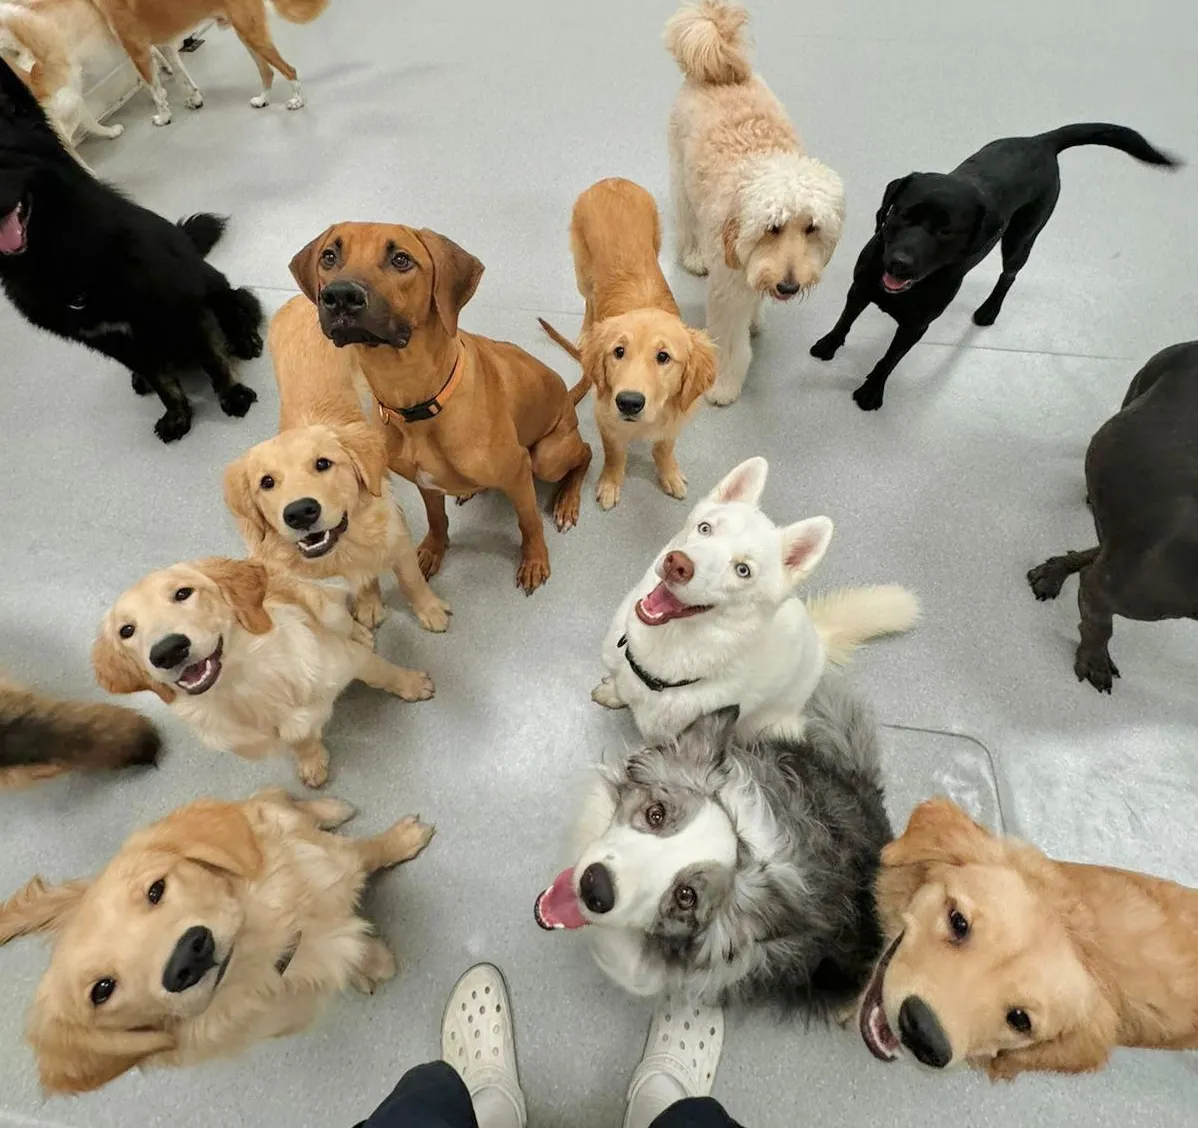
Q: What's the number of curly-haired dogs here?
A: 1